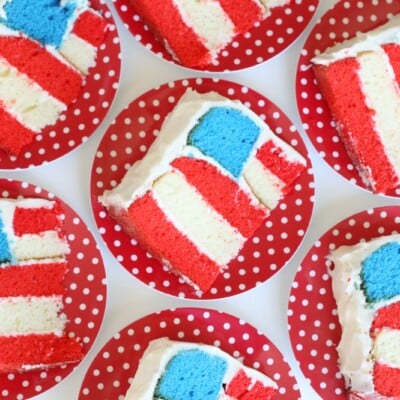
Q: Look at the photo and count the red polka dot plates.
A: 7